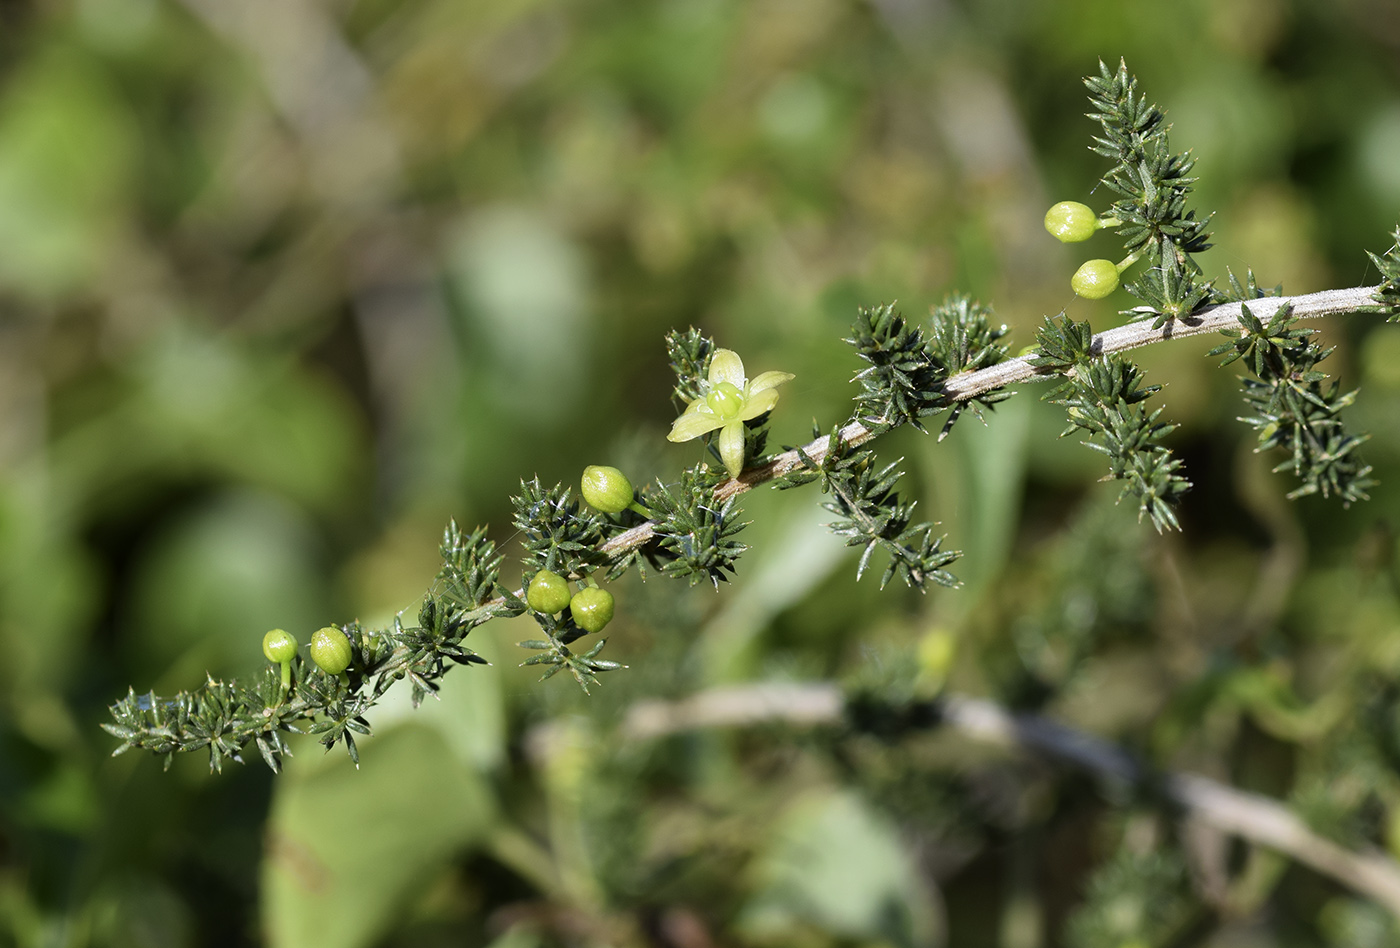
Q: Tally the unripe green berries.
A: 7